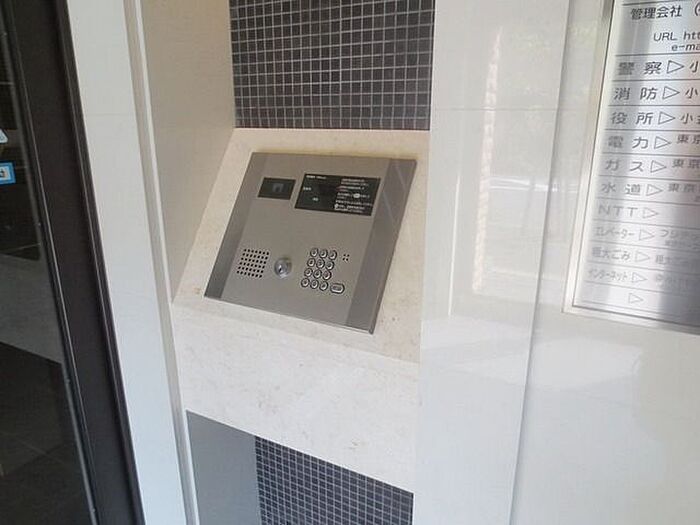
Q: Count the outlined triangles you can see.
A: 11